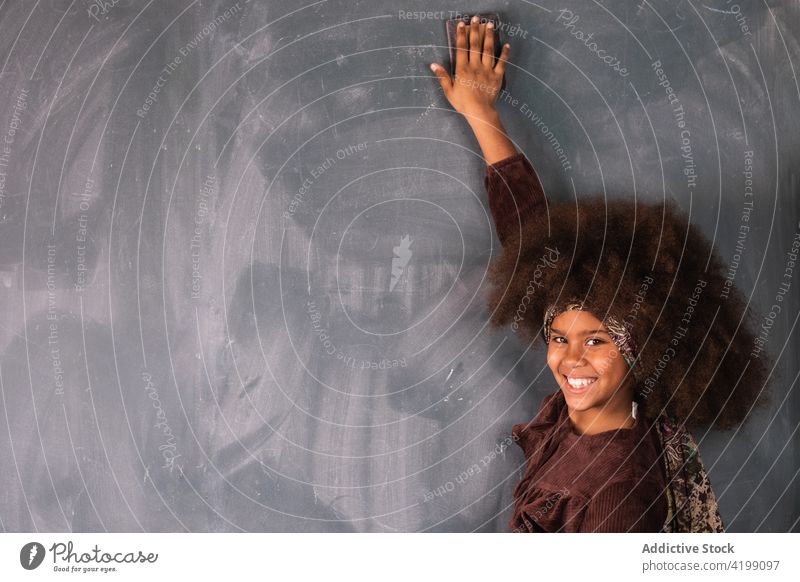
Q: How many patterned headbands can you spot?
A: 1